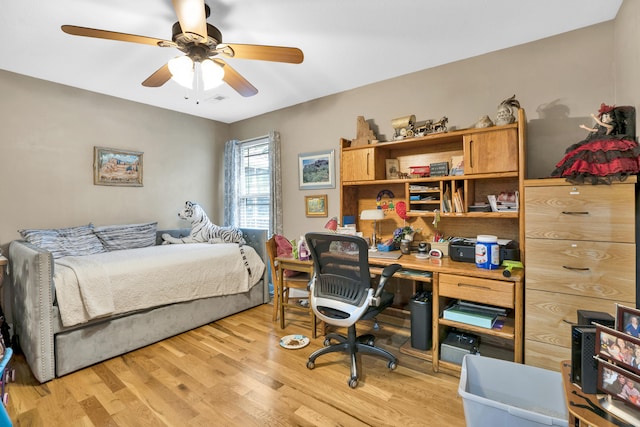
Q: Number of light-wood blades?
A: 5